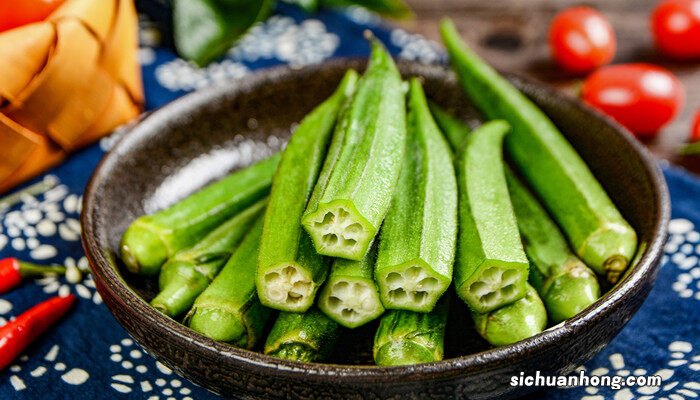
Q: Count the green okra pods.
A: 13